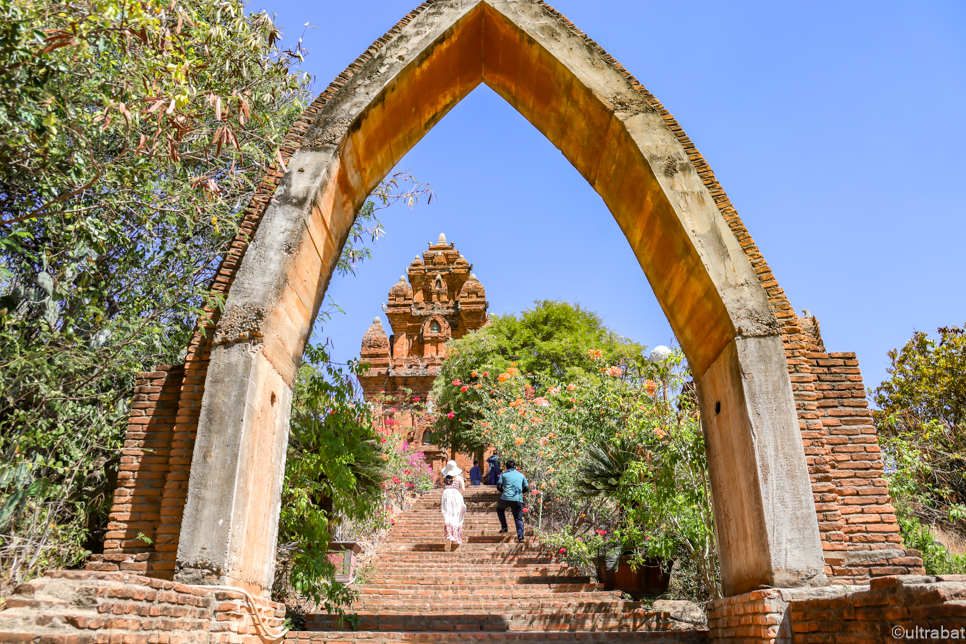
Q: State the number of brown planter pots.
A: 2